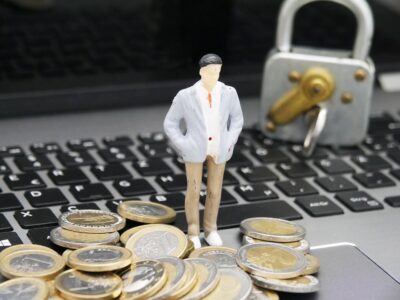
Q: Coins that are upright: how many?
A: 0